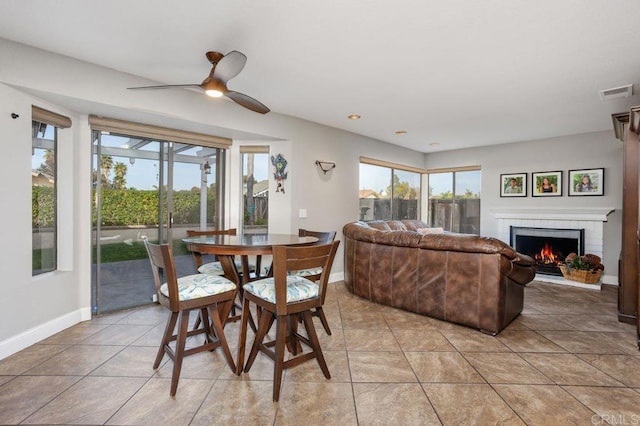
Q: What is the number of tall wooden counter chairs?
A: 4